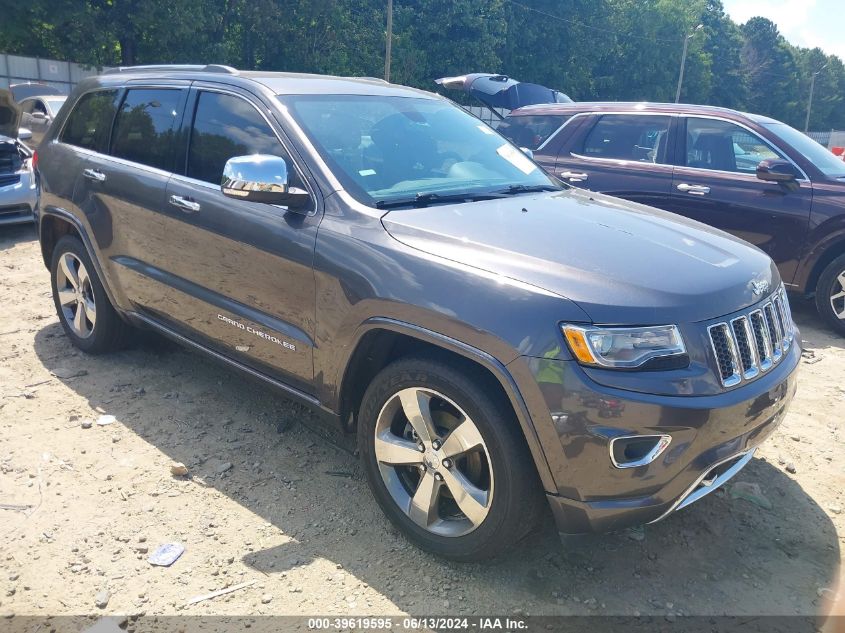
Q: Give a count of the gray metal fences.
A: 1